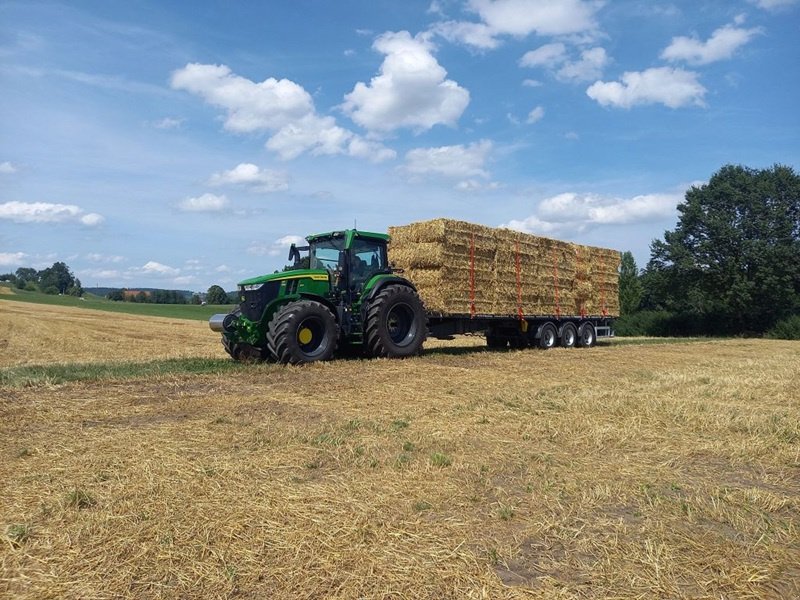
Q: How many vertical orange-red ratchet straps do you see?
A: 5